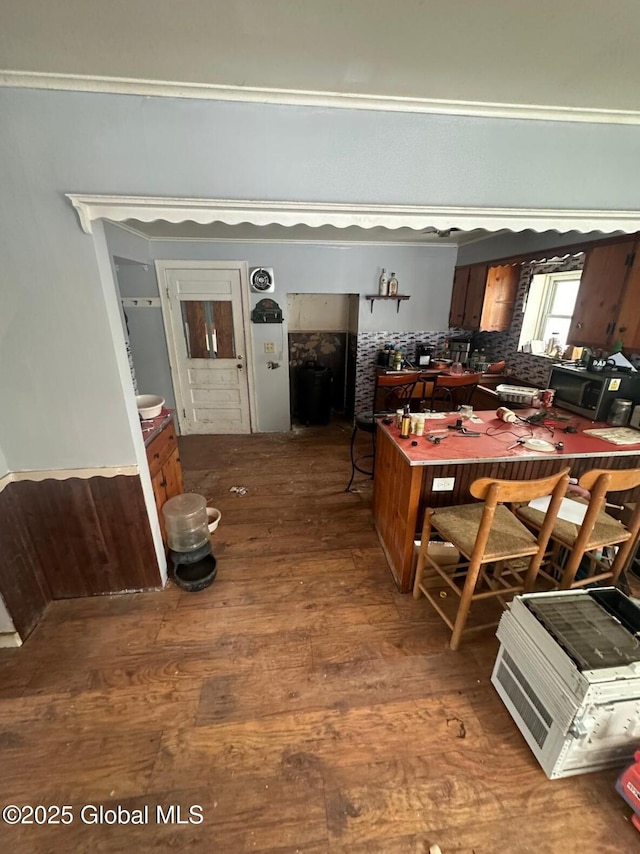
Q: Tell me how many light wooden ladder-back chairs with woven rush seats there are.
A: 2